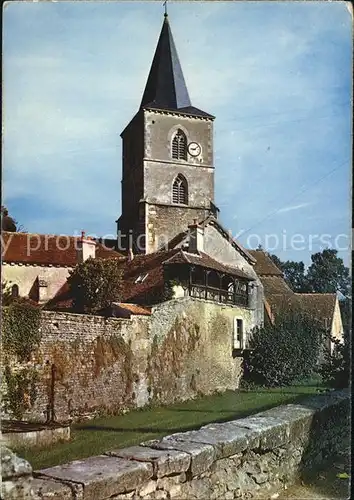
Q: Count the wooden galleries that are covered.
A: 1